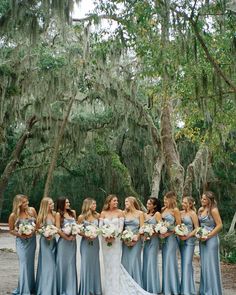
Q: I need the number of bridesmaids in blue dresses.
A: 9